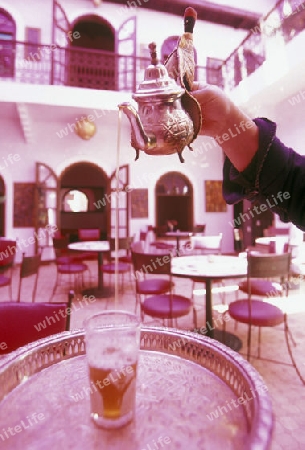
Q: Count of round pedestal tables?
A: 4